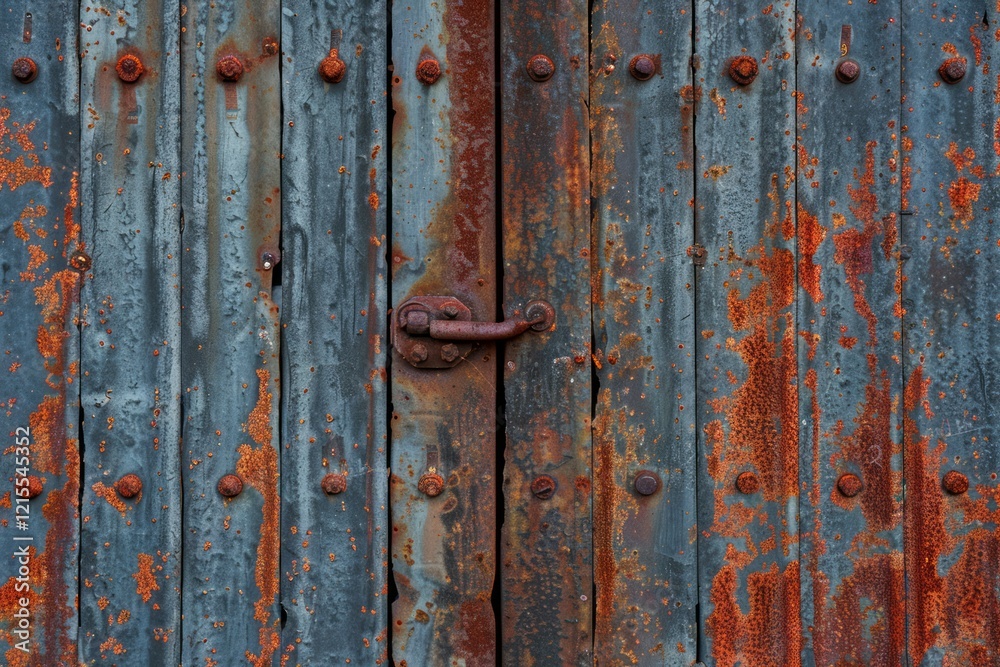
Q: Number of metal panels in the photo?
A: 10